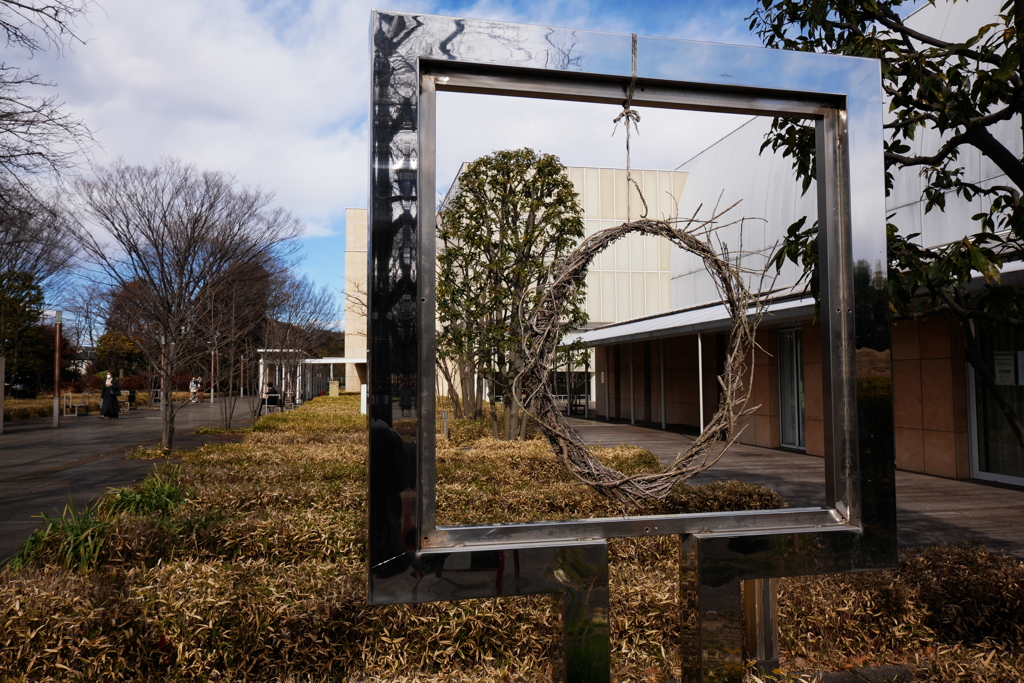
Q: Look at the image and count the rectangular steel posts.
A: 2